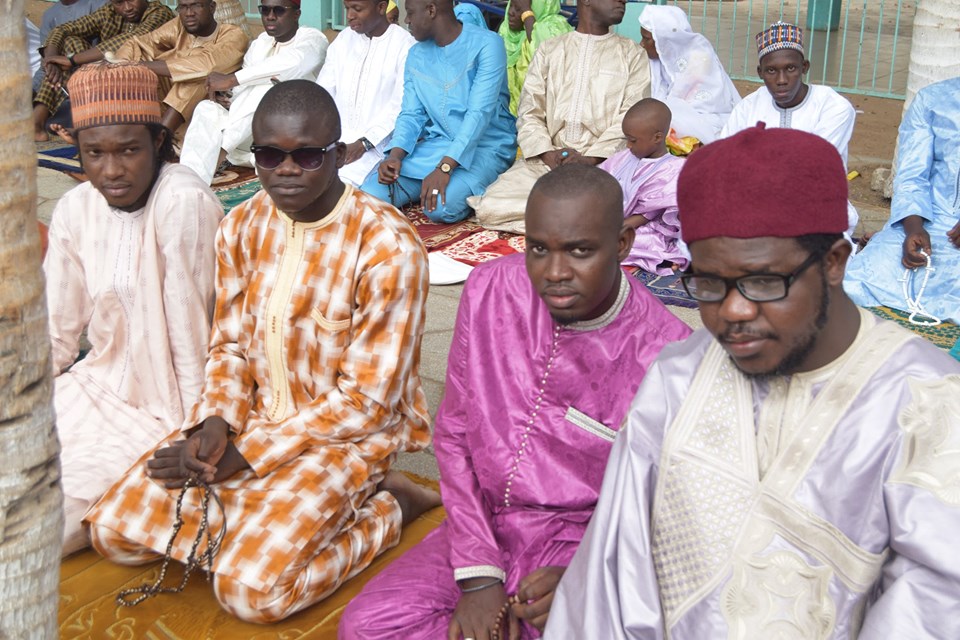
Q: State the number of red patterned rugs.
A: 2